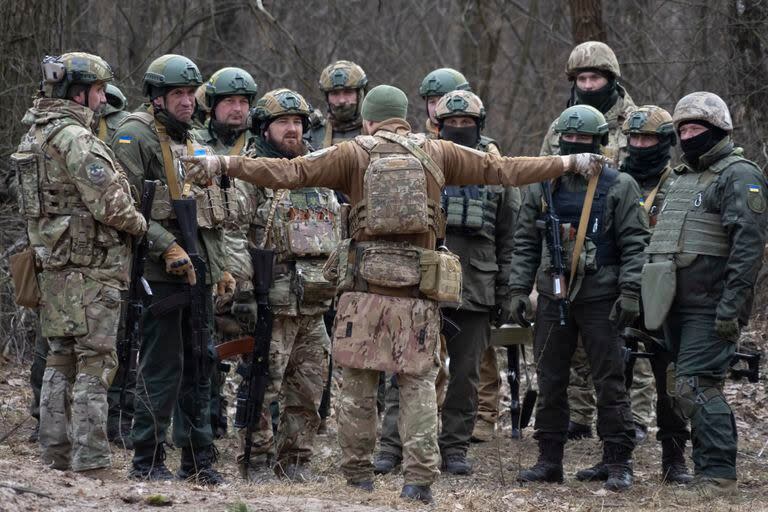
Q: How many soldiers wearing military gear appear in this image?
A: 14